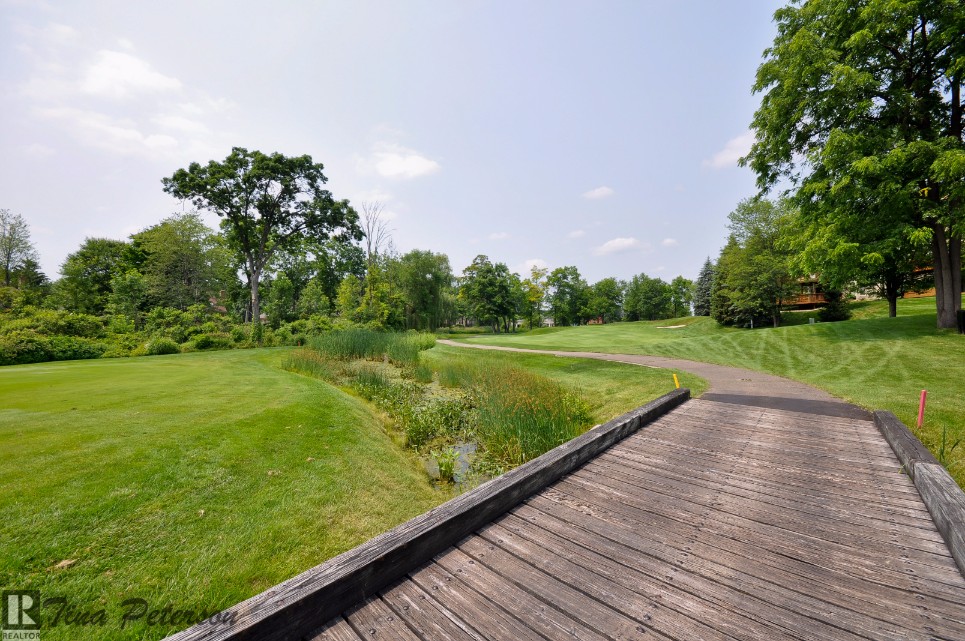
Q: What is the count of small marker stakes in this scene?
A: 2